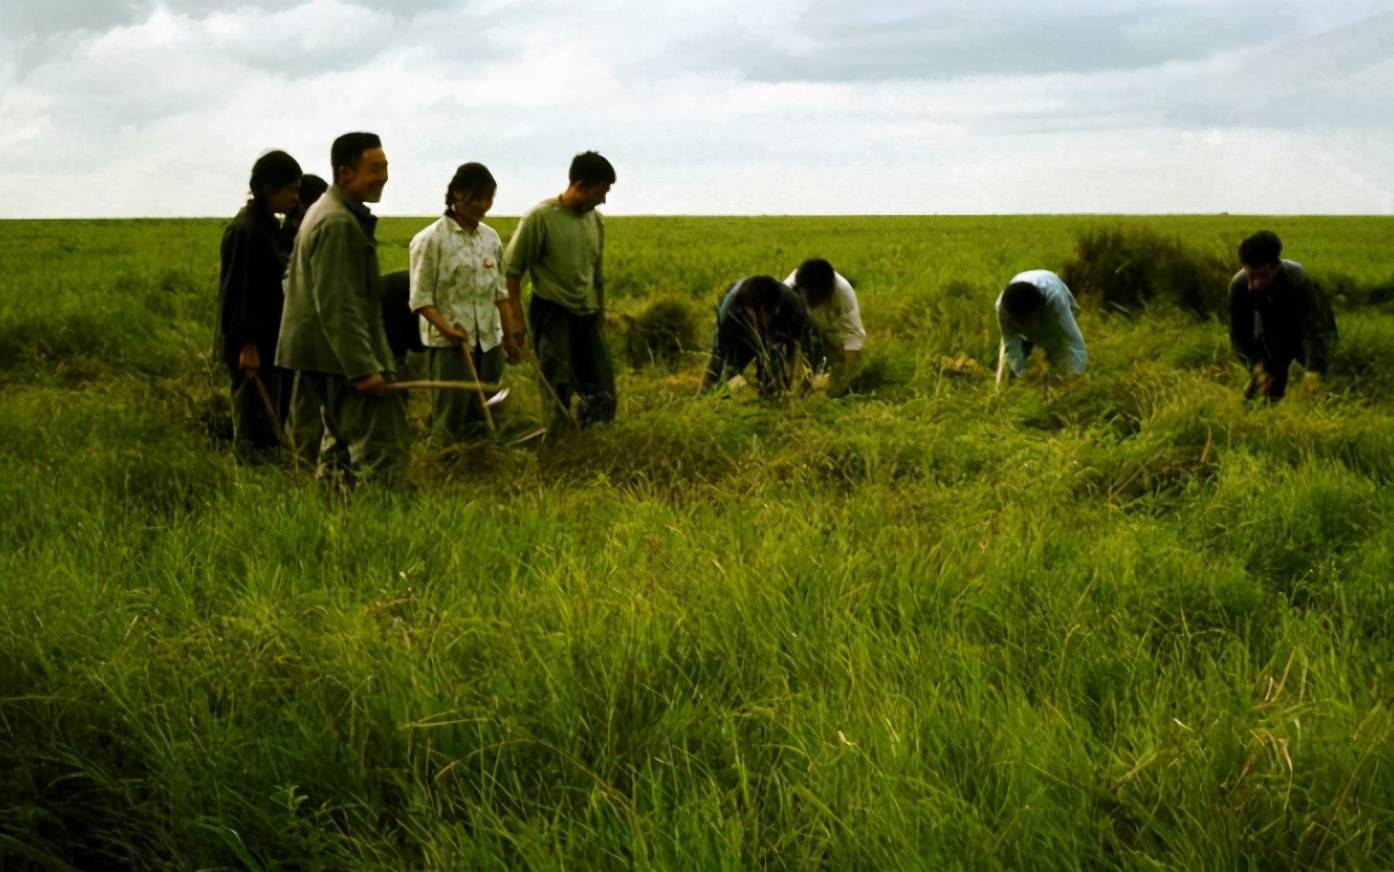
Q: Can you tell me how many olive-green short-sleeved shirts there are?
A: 1